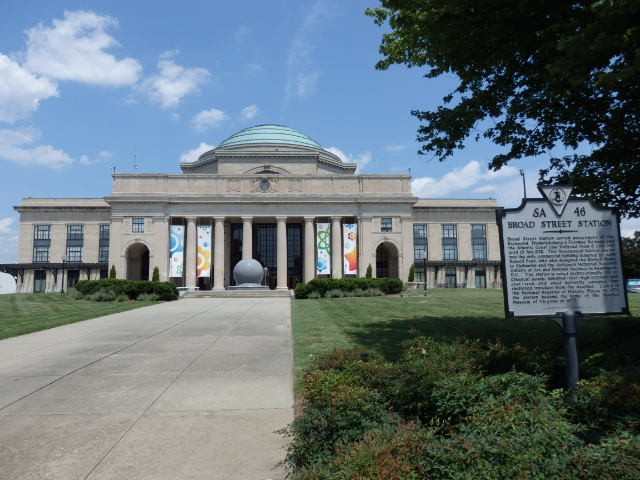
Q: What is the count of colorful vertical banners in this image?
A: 4